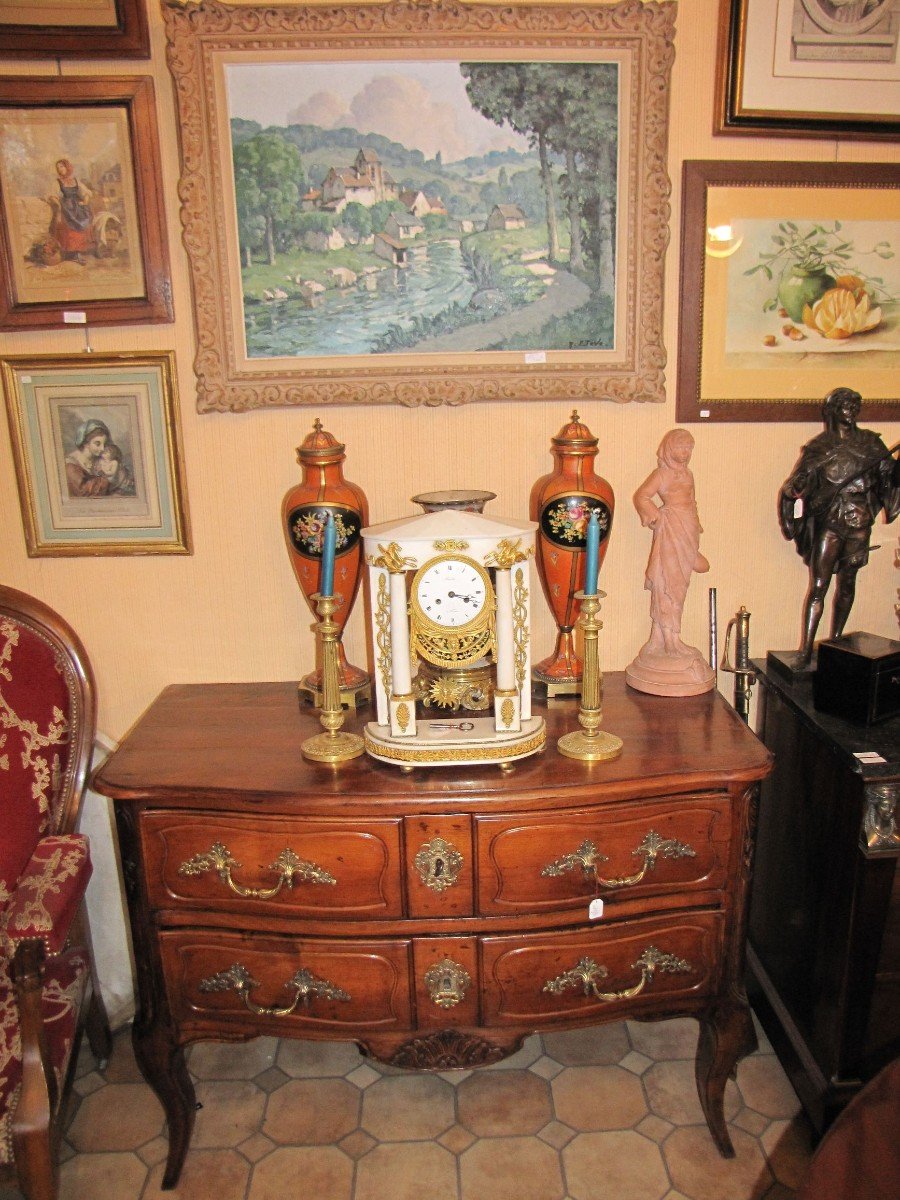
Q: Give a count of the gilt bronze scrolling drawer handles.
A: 4